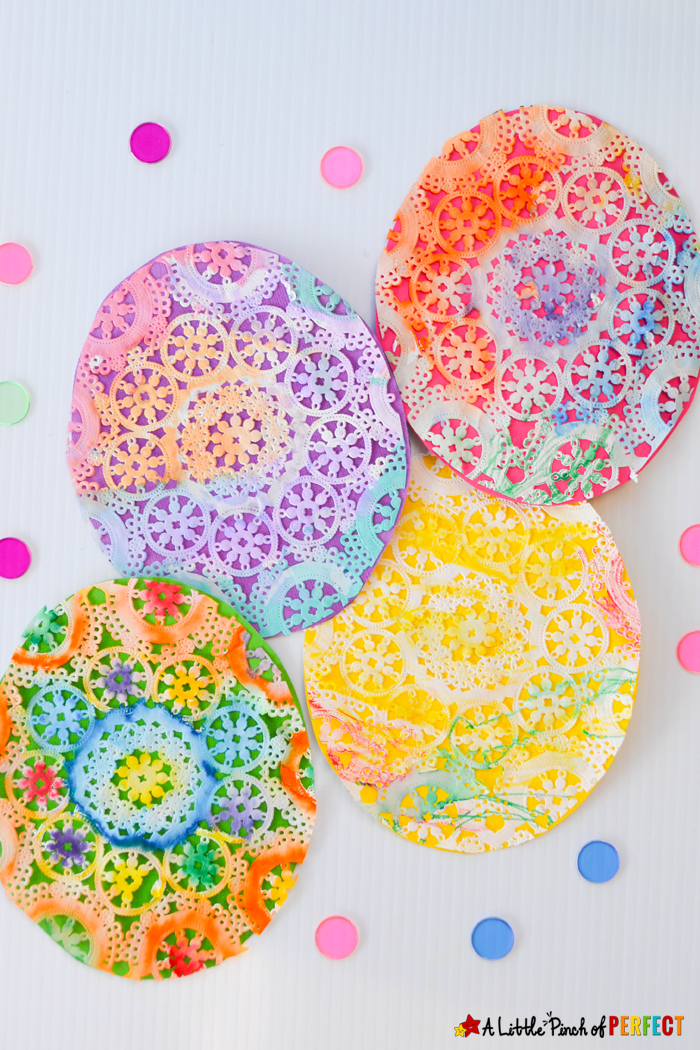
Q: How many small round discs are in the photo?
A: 10